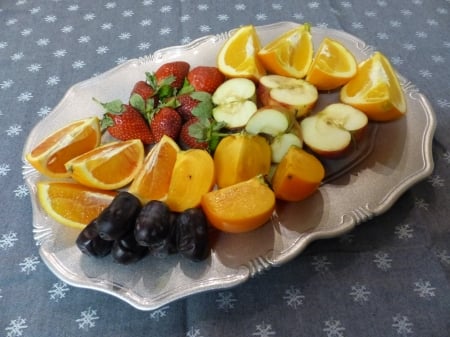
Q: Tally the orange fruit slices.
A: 8